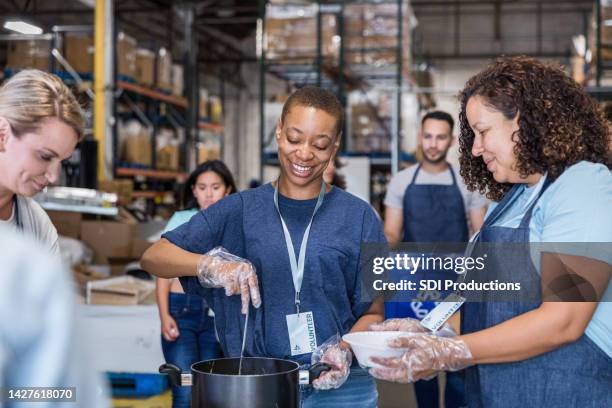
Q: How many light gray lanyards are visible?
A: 2